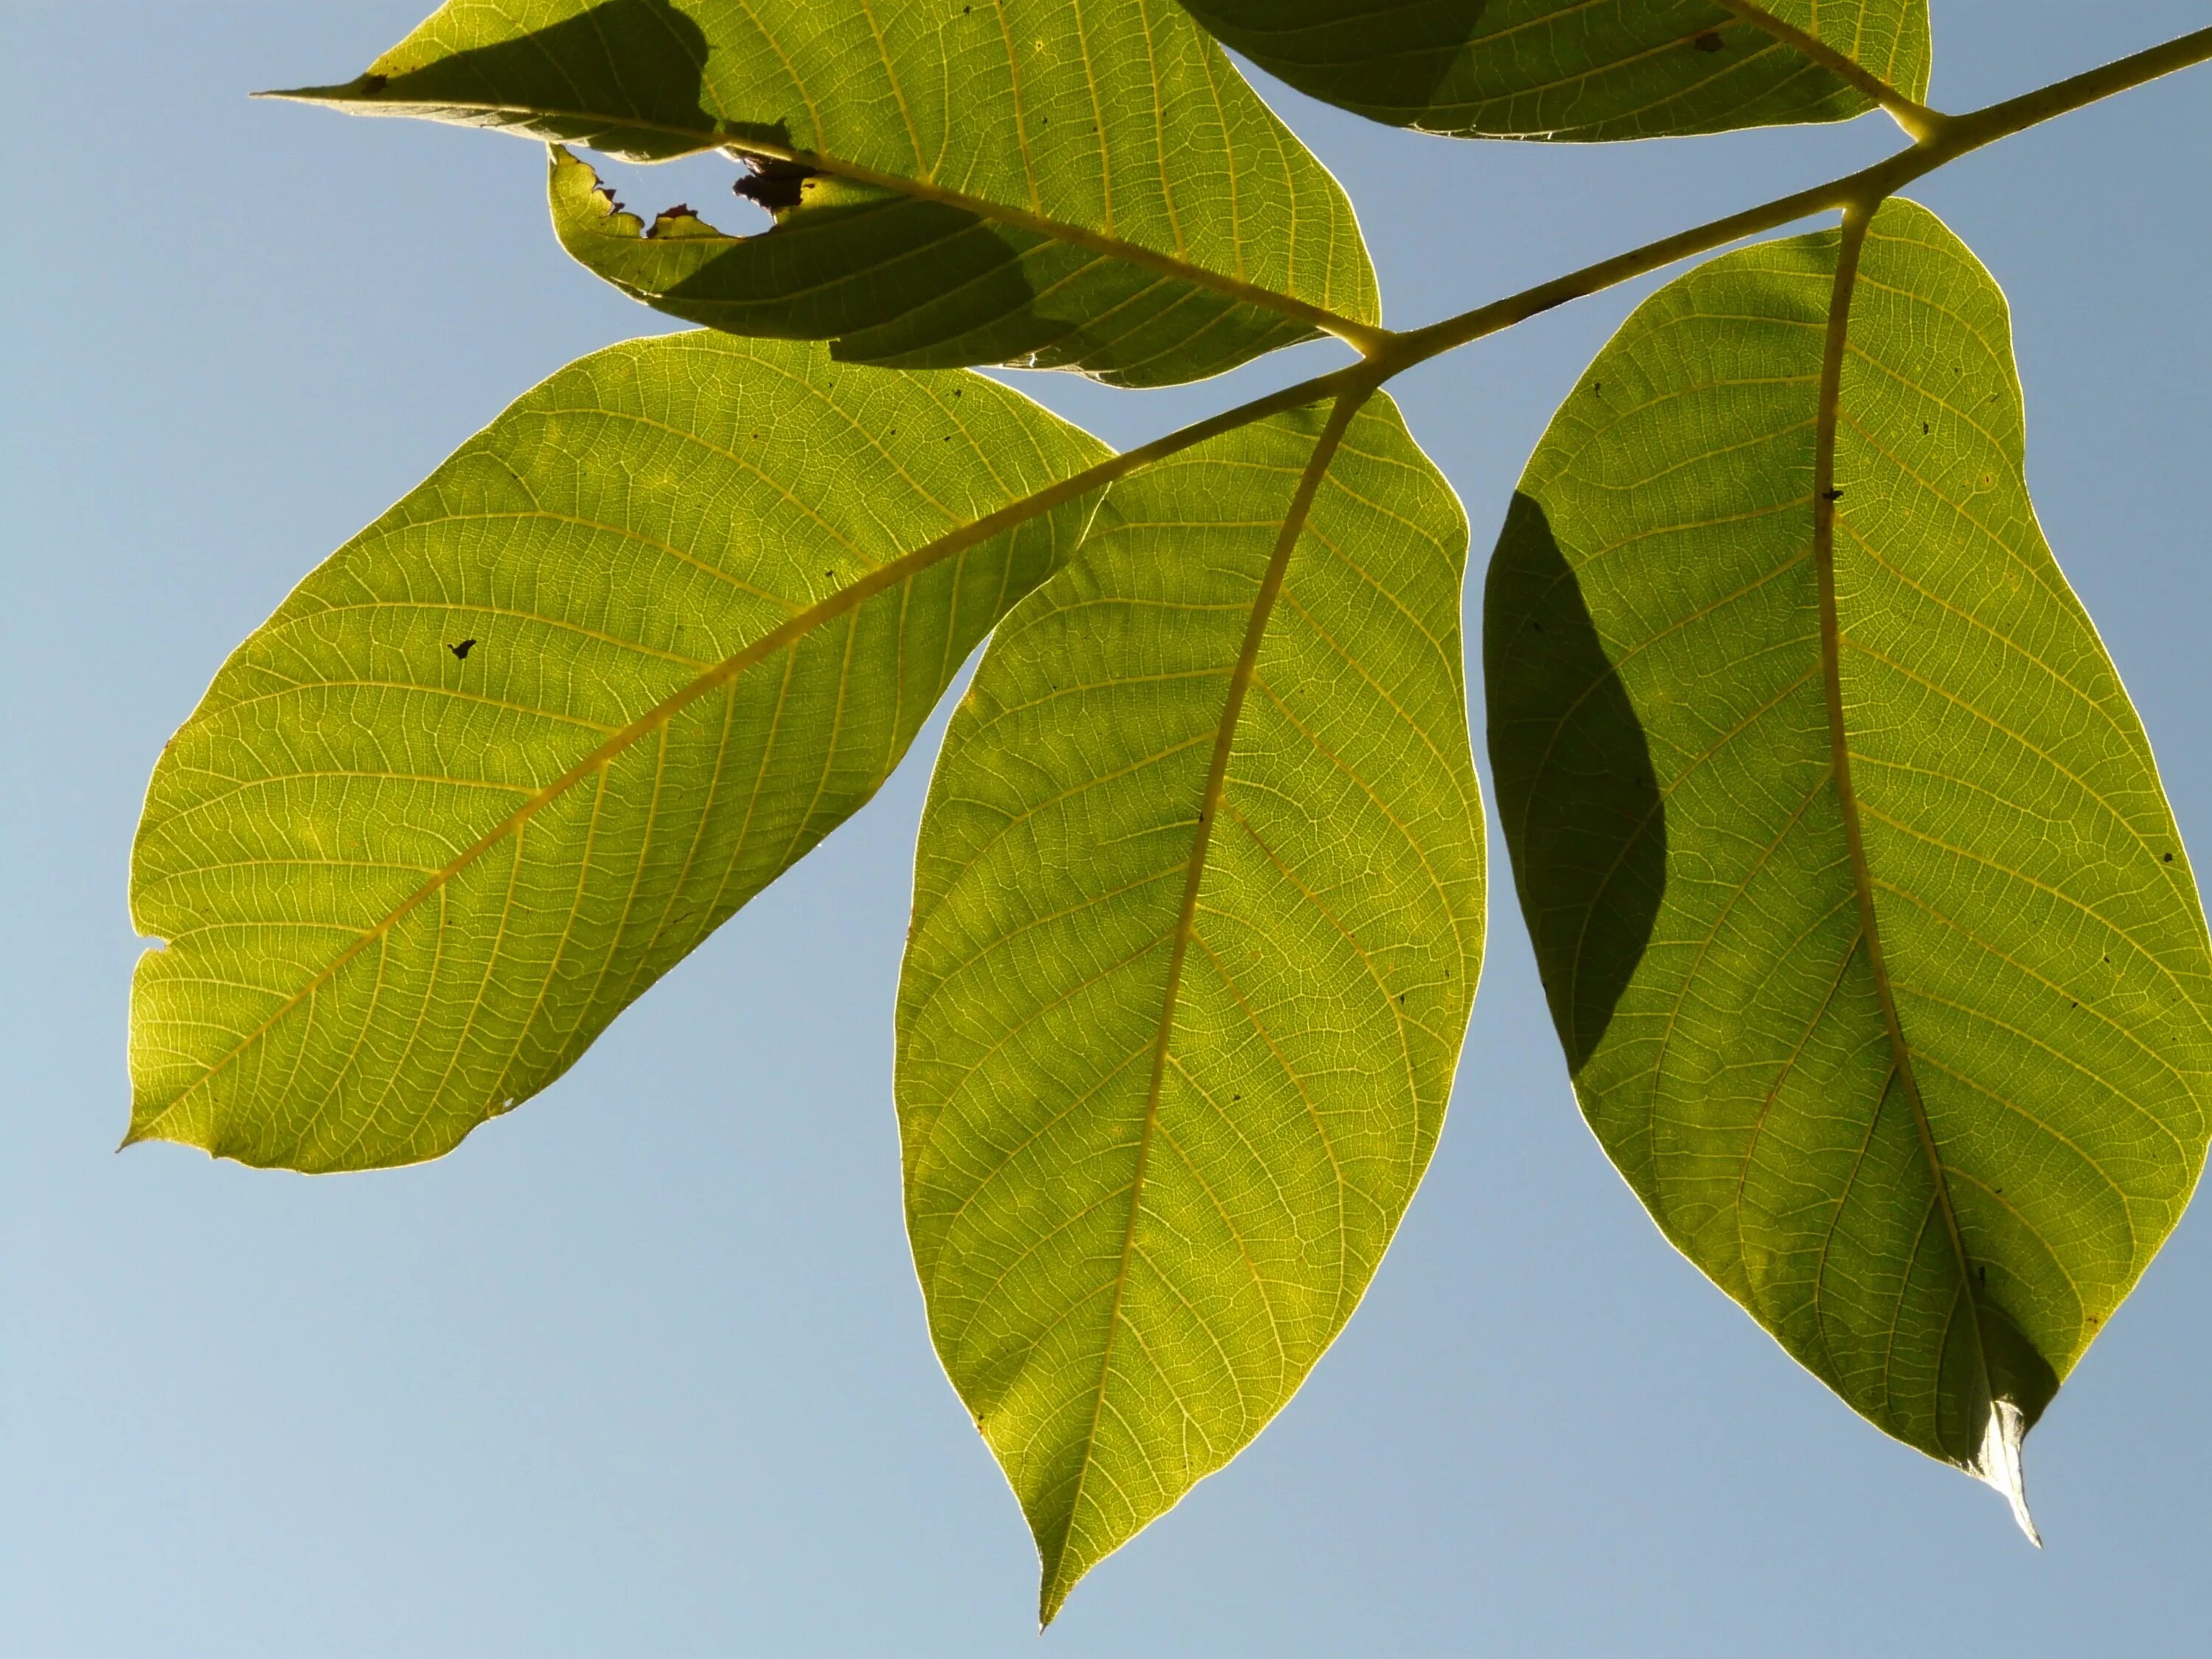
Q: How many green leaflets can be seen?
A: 5